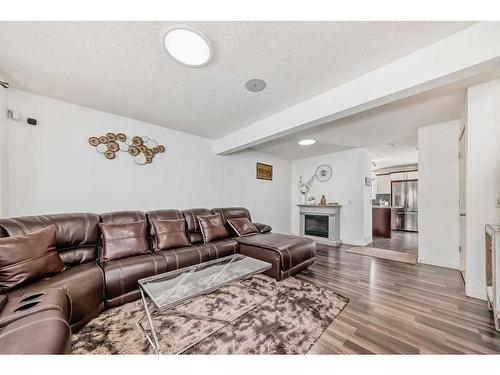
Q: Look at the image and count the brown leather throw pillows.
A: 5